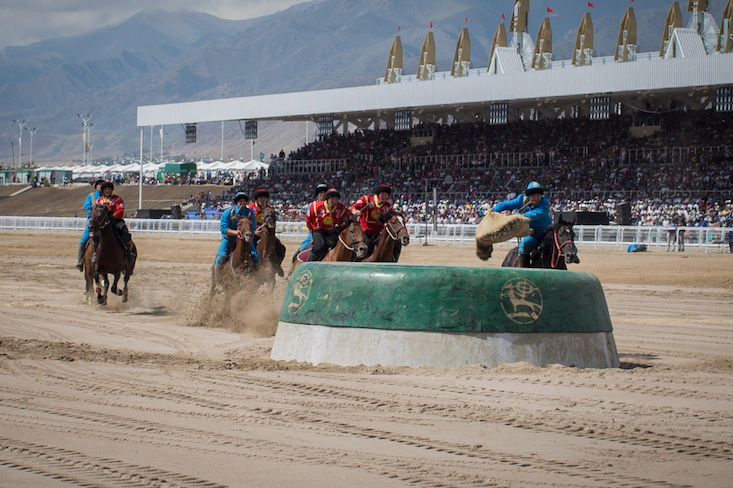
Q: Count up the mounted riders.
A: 8